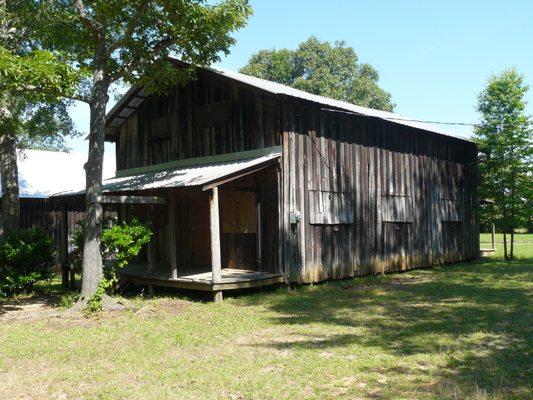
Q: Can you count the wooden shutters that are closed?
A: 3